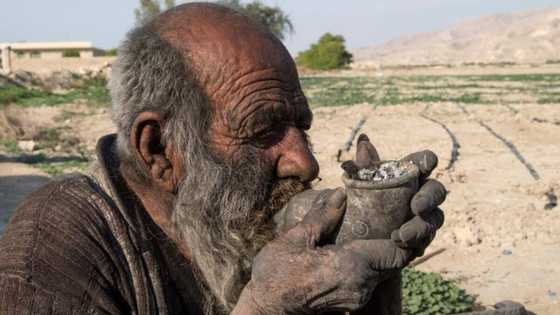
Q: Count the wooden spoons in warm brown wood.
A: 0